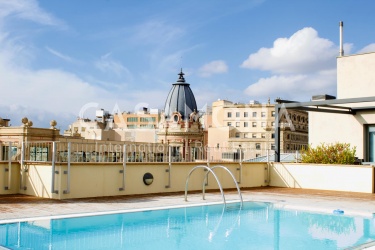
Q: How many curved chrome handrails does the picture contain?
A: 2